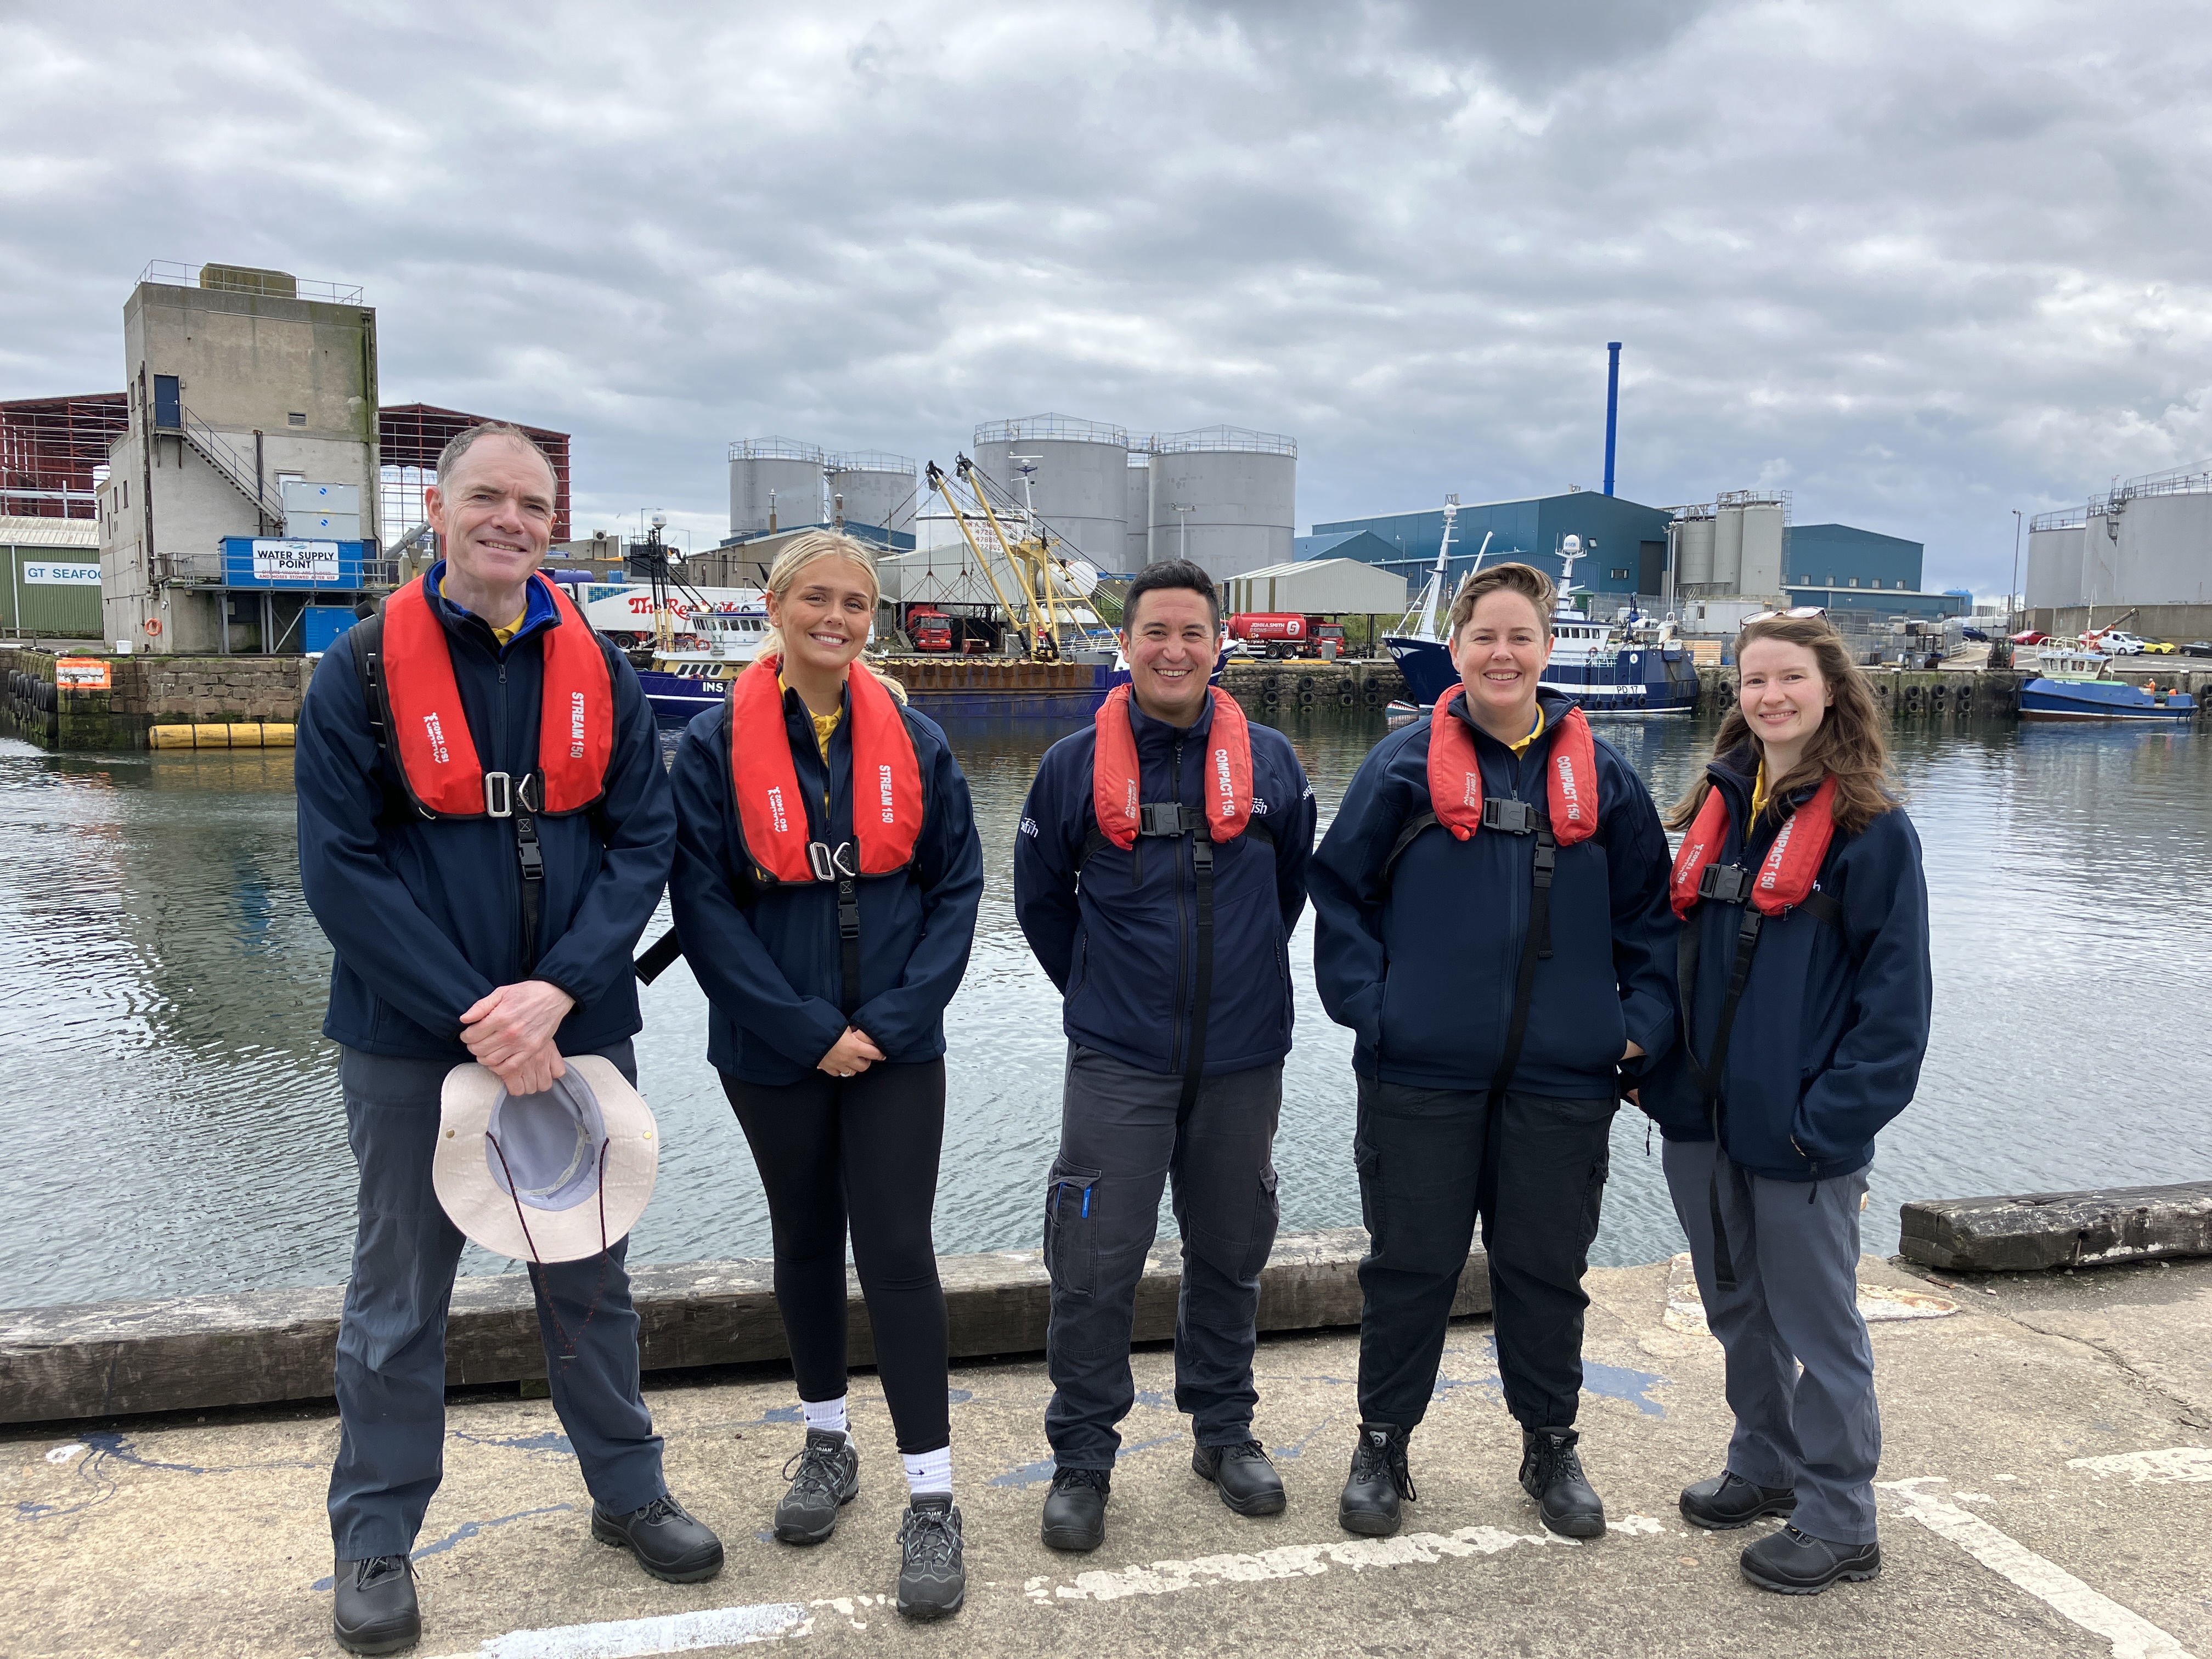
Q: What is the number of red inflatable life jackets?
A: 5